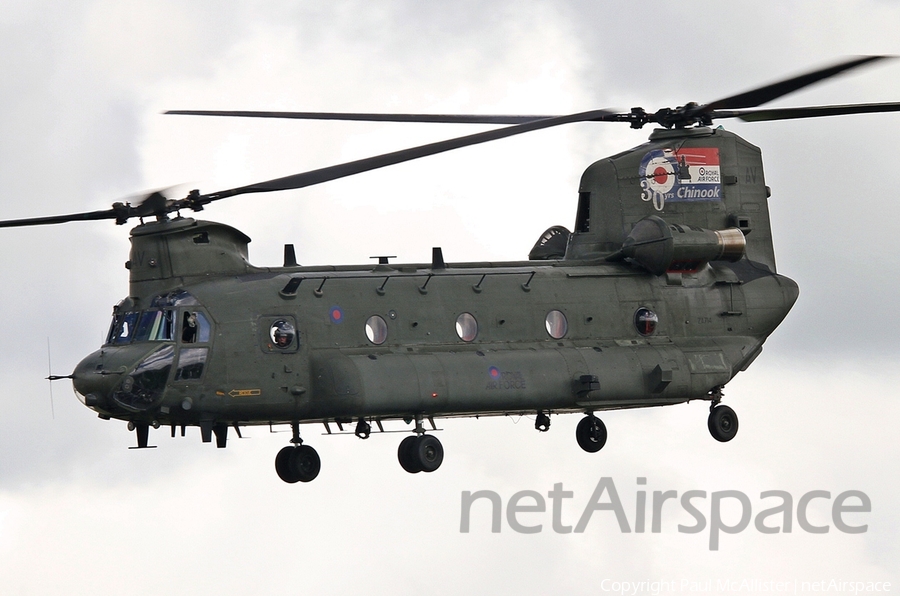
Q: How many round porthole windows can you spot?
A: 5